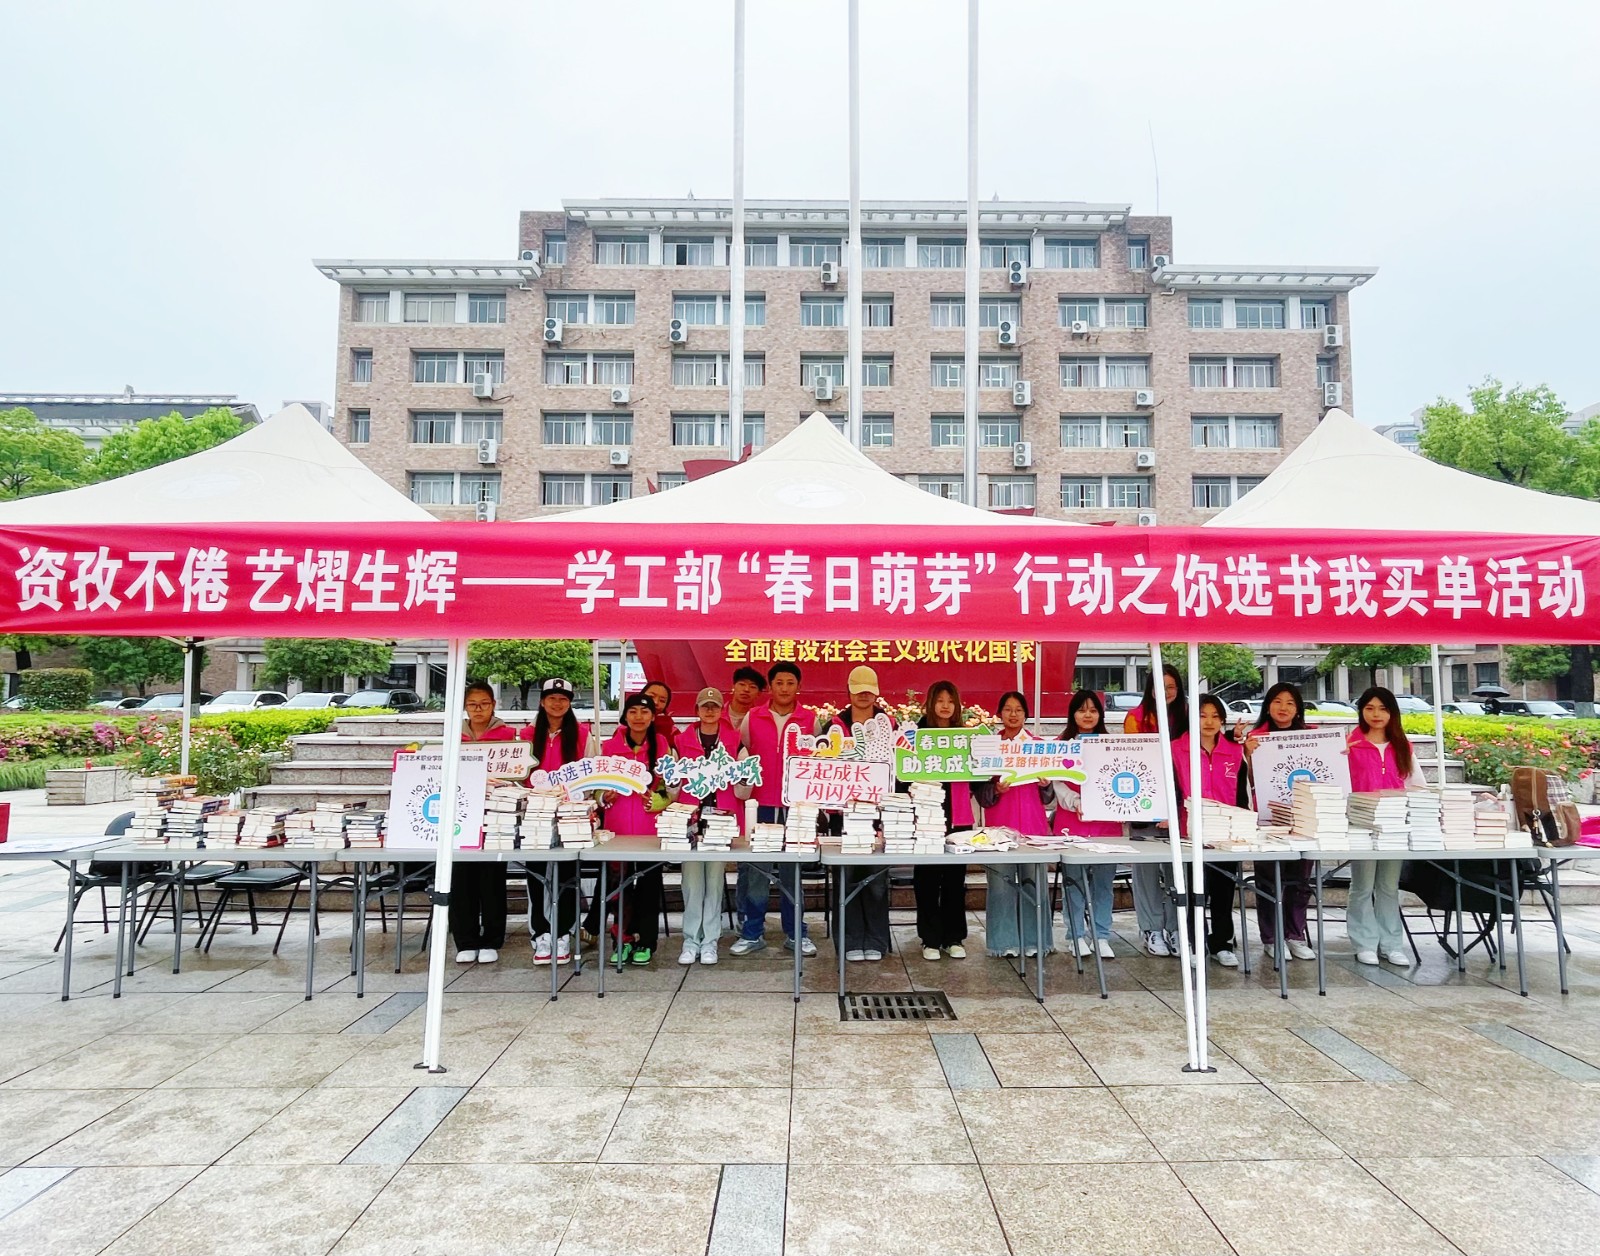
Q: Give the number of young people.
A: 15